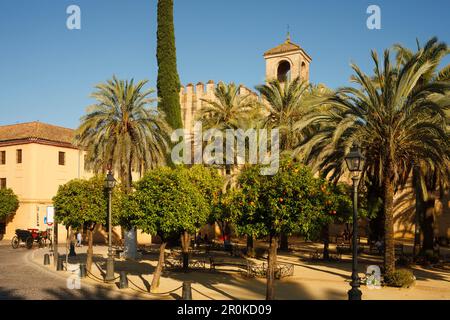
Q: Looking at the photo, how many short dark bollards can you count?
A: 5